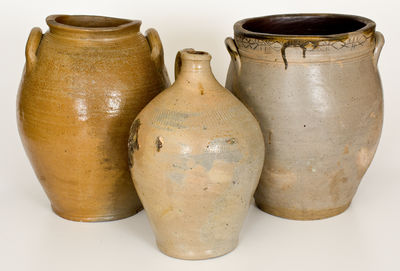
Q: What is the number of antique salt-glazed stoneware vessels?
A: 3